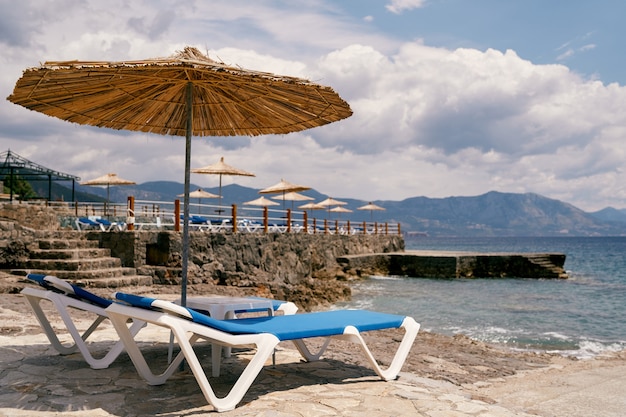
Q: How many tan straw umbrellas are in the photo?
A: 11